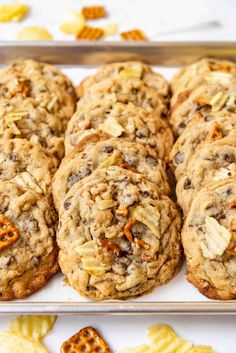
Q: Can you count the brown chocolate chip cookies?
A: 14